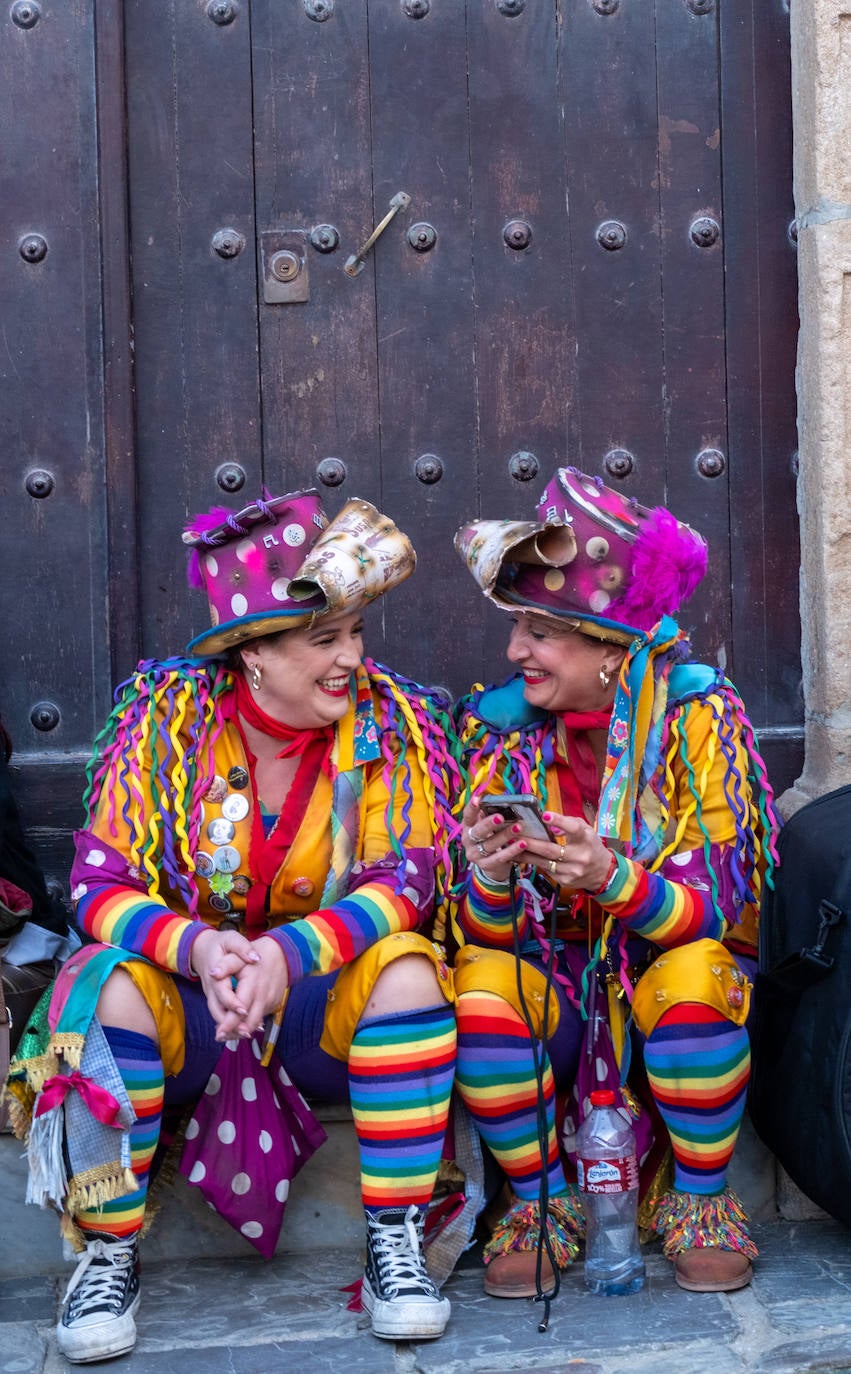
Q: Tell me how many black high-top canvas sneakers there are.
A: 2